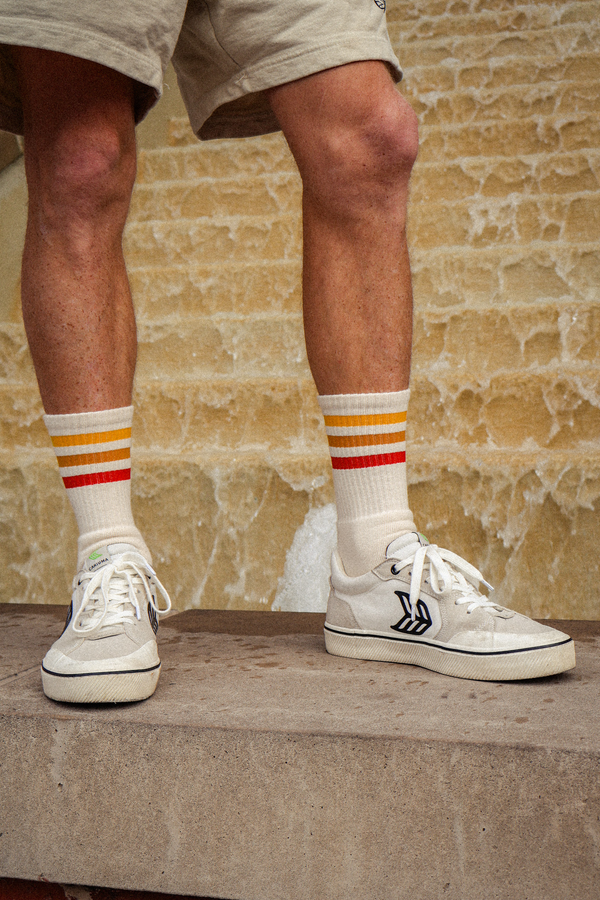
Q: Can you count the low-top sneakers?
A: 2